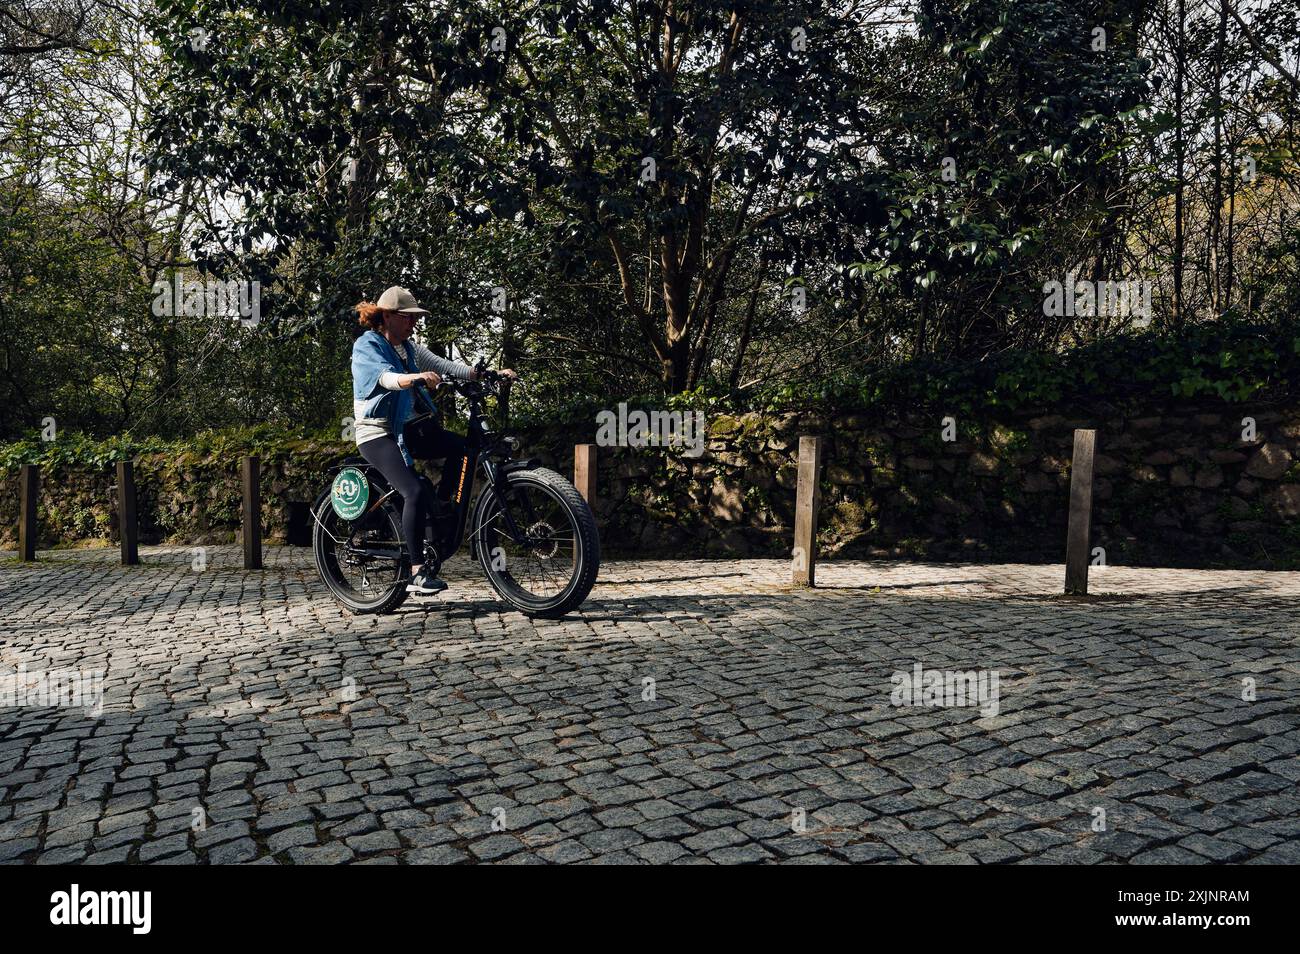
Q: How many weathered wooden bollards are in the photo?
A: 6